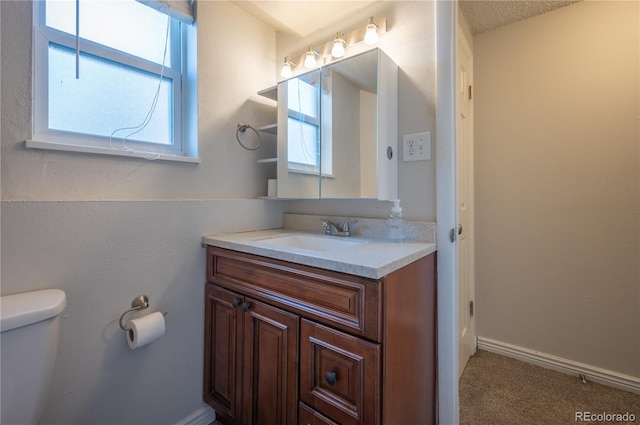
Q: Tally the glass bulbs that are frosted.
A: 4